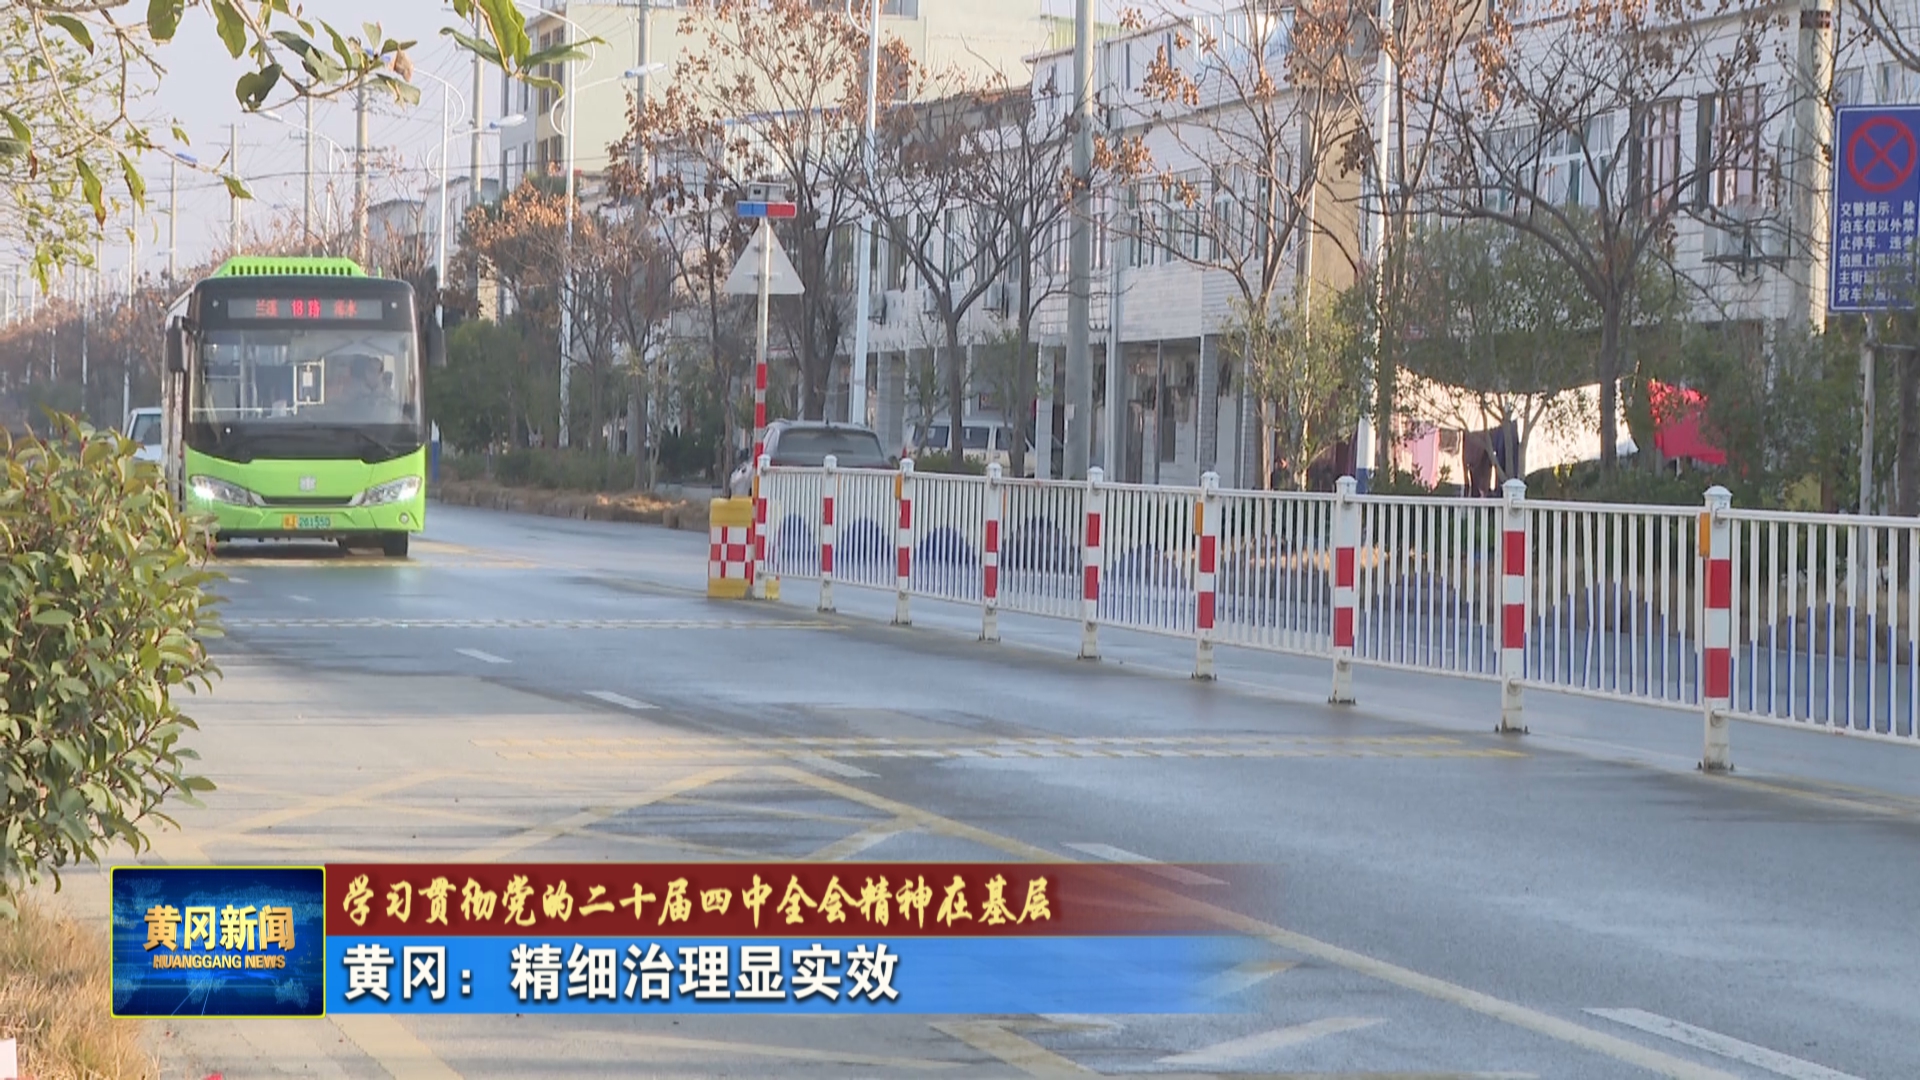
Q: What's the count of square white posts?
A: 9